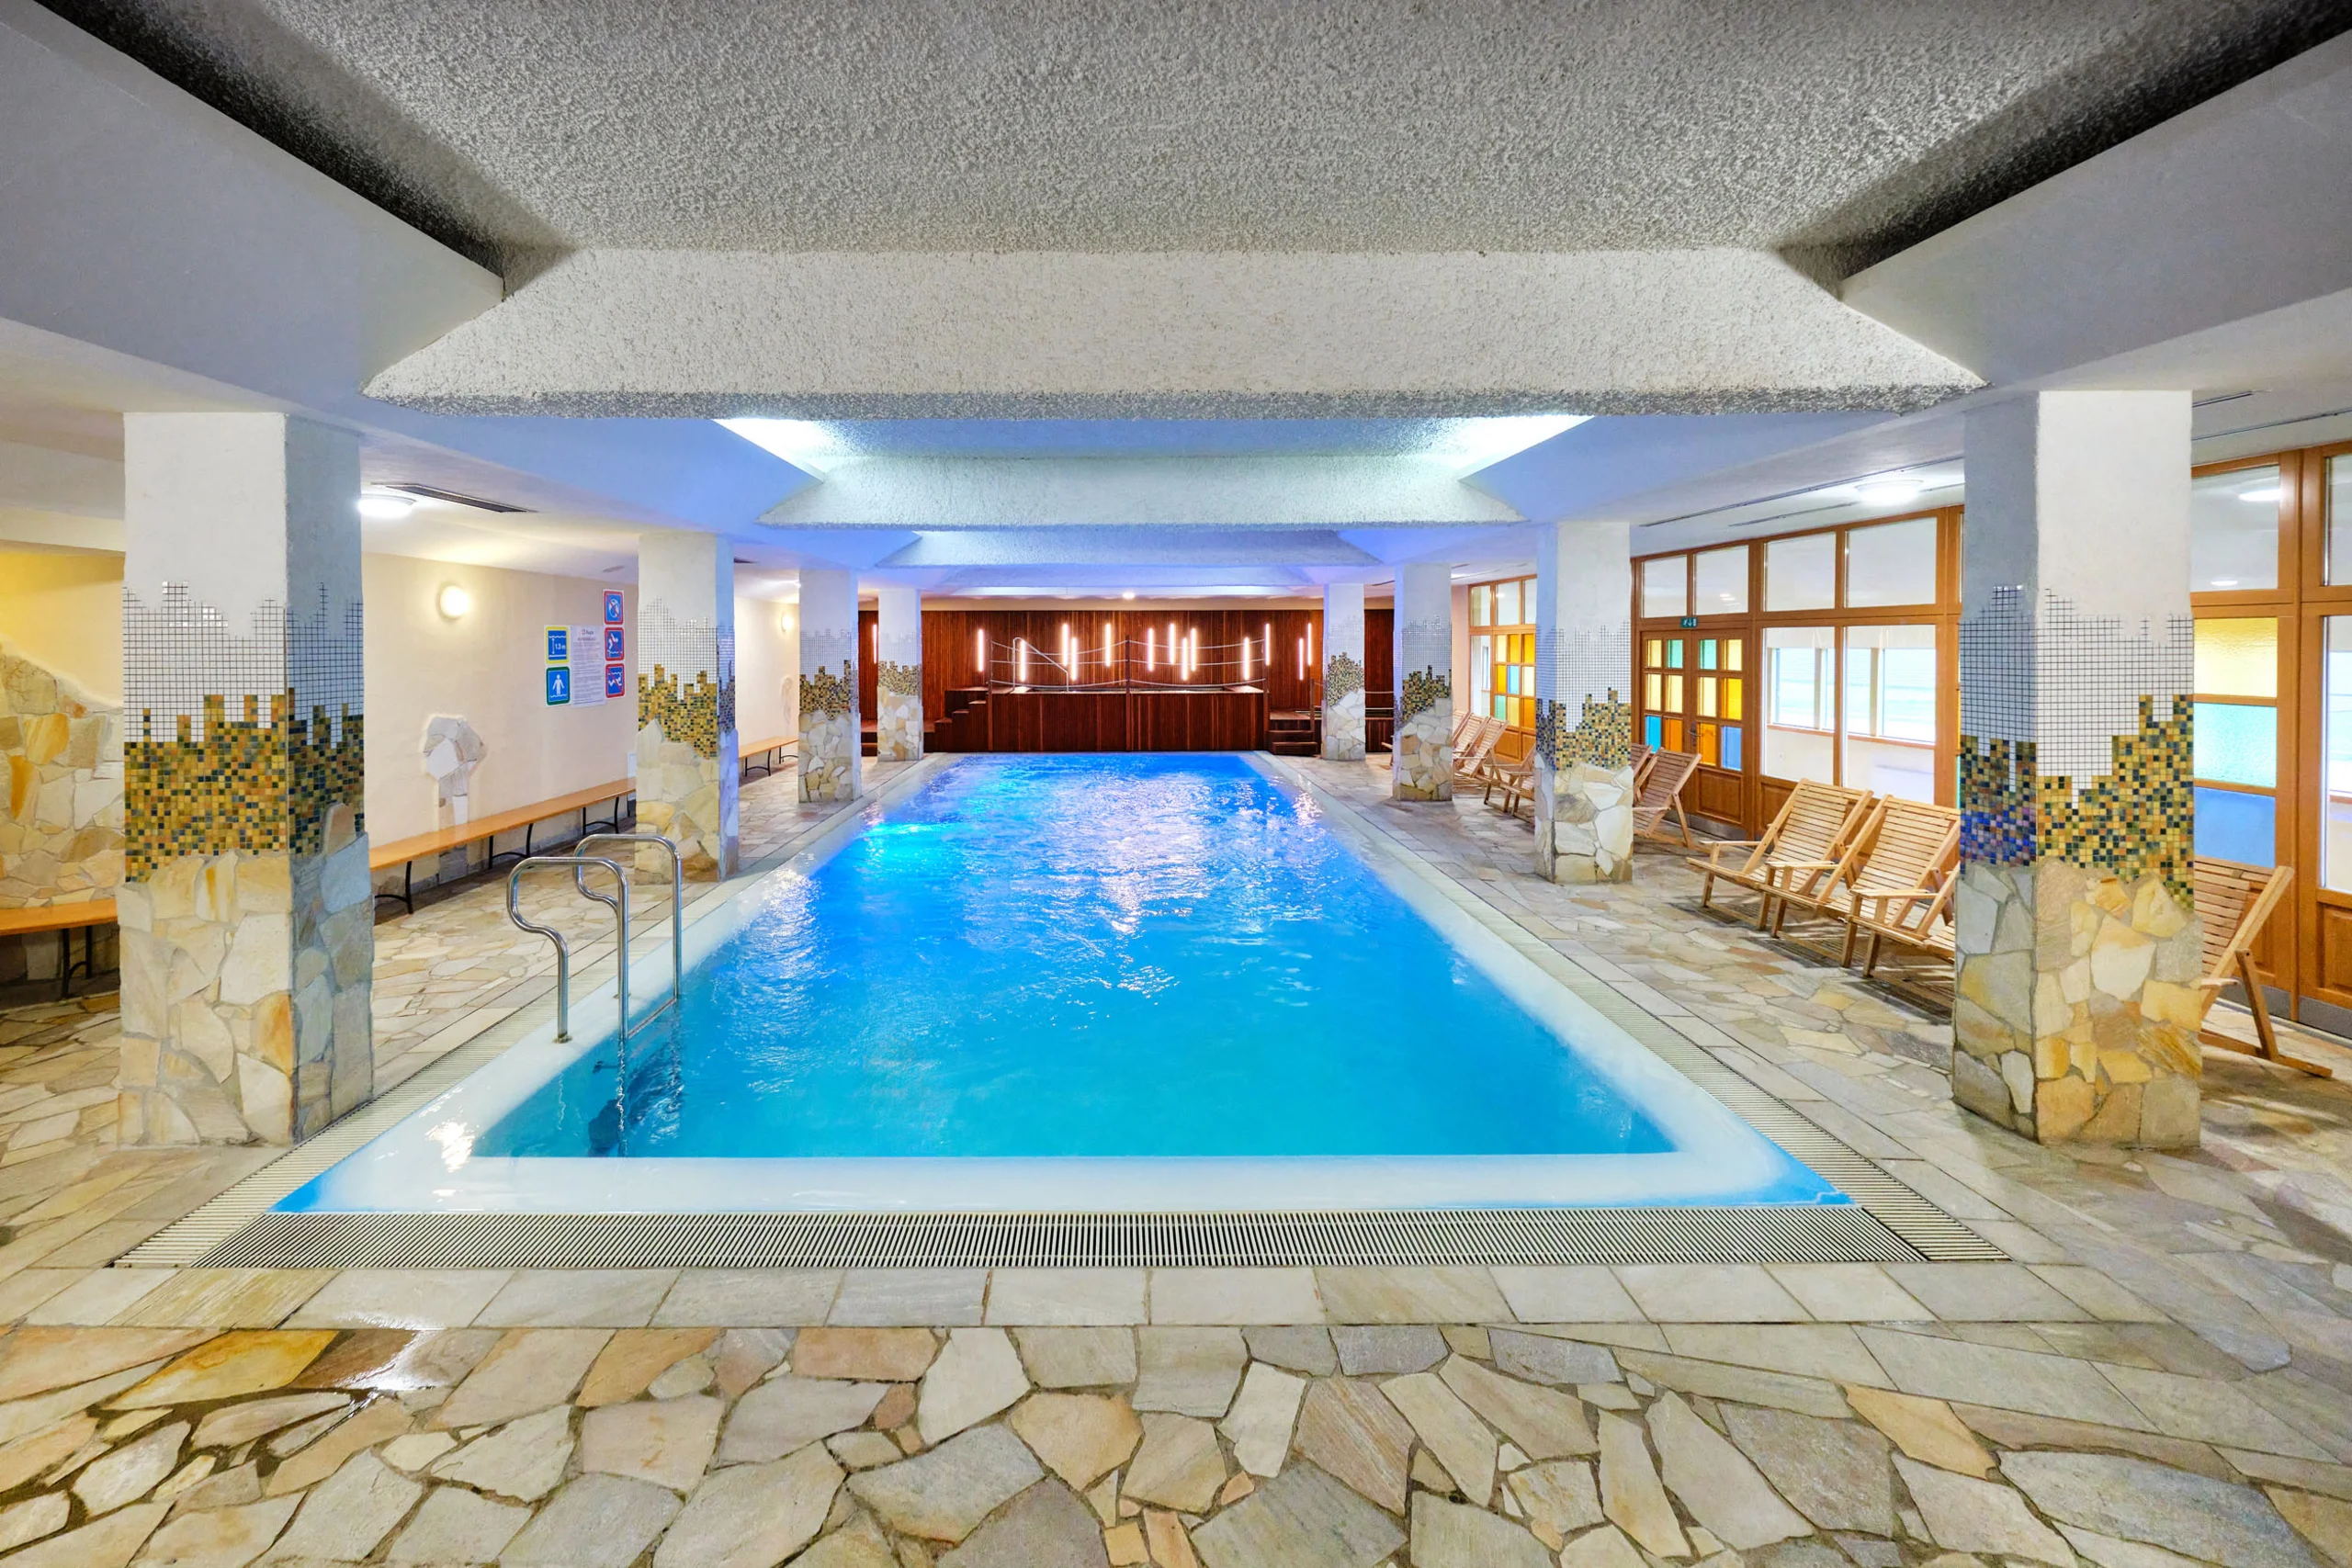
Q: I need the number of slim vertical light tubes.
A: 14